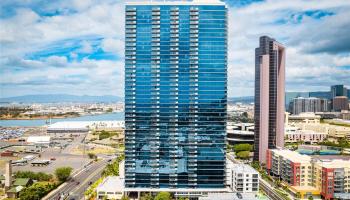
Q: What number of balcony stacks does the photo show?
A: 4